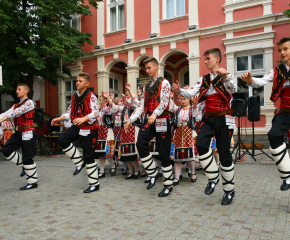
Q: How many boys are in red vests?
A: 5